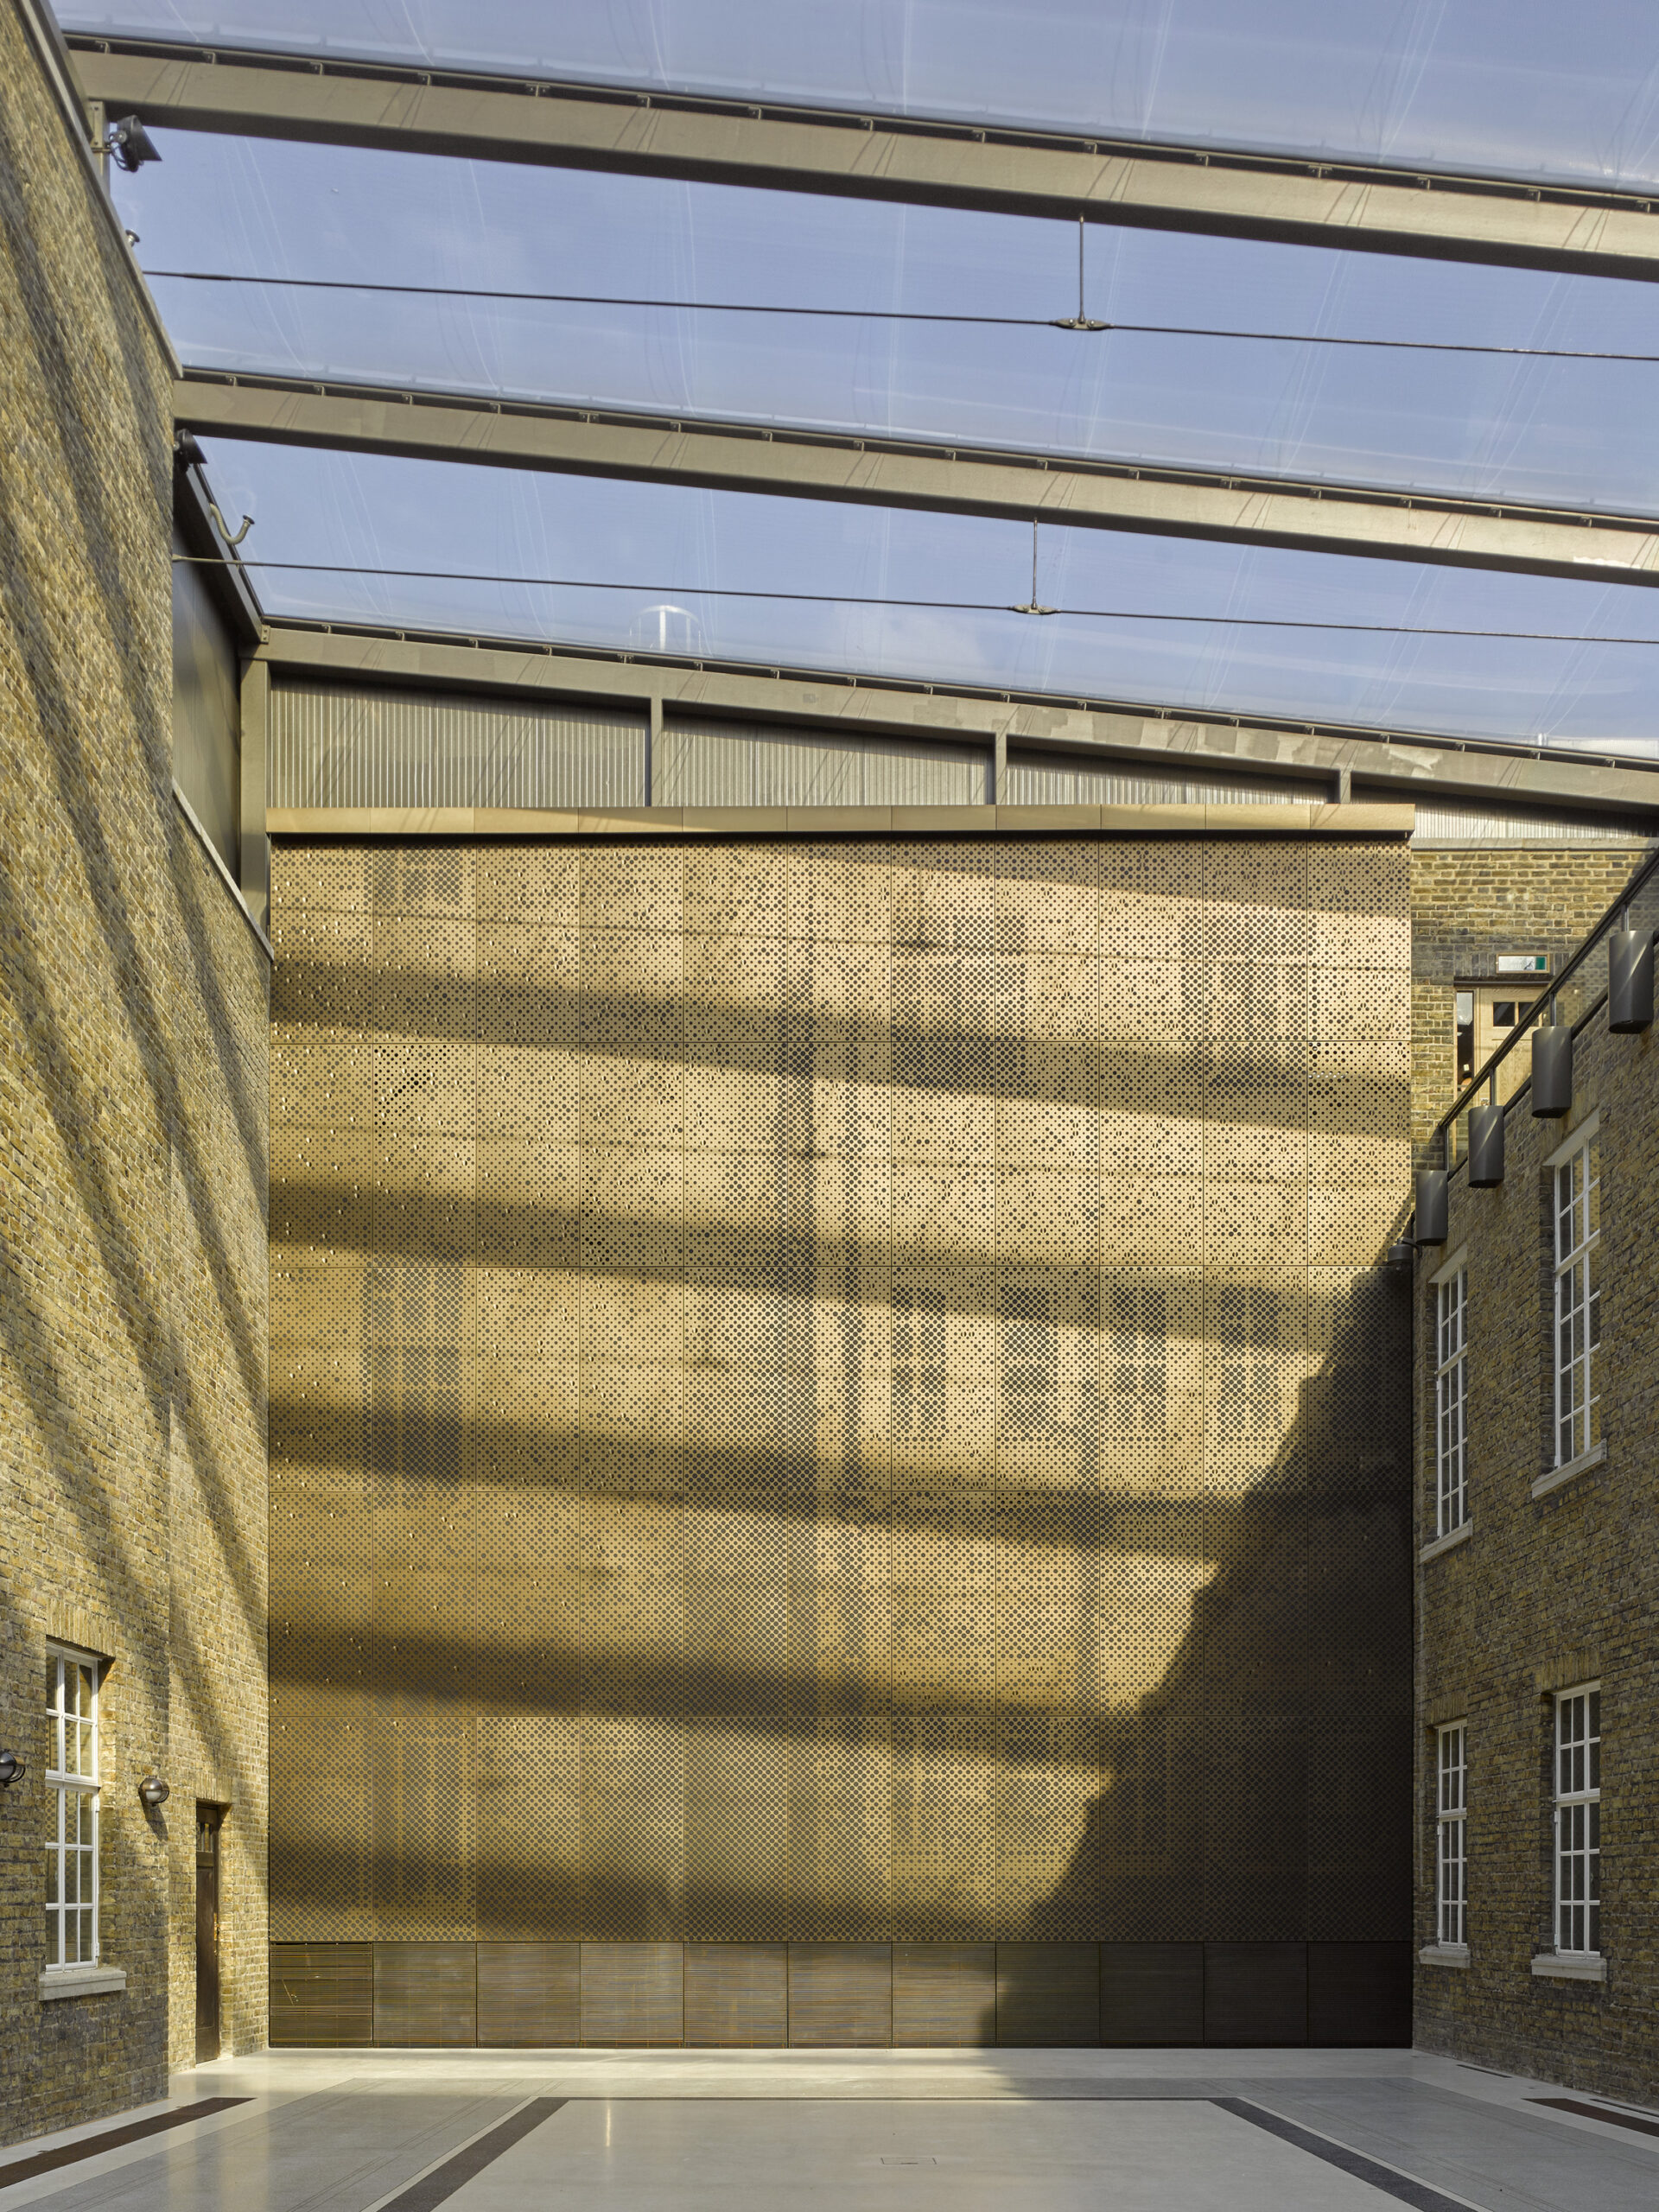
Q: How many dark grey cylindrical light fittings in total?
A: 4